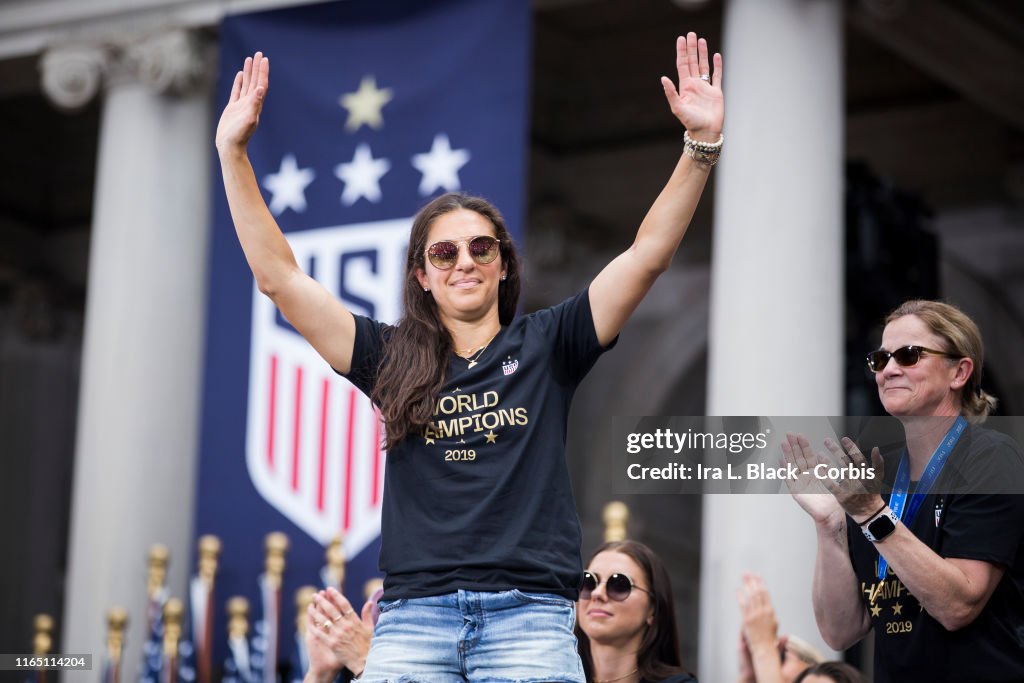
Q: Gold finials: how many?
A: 11